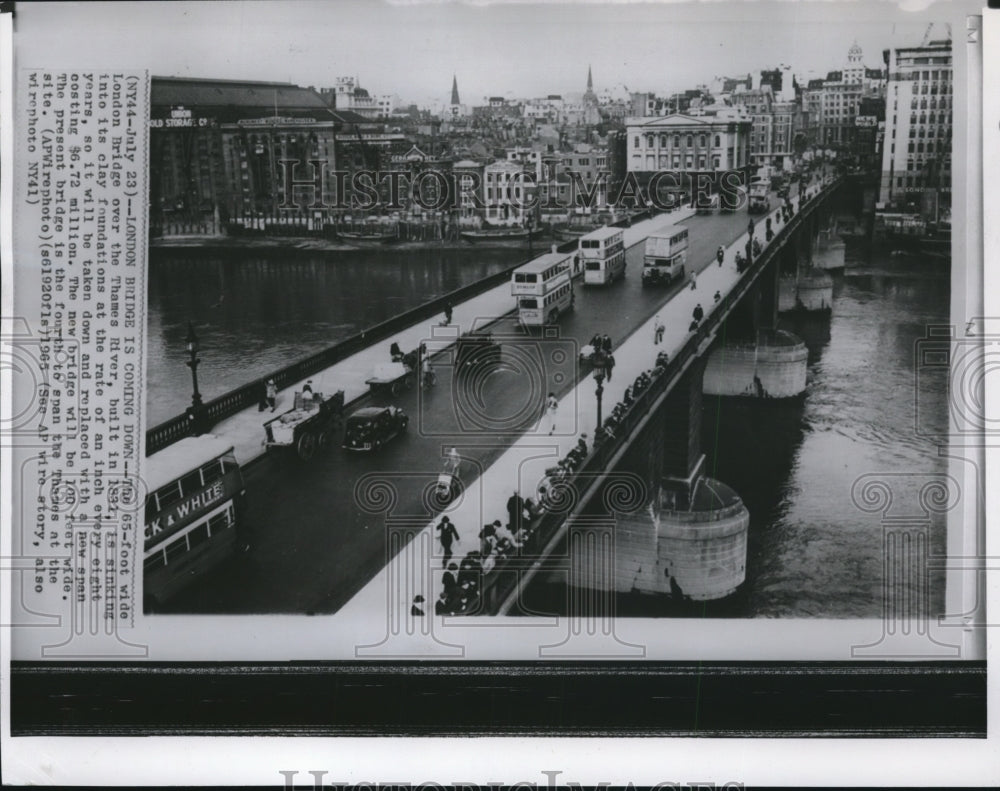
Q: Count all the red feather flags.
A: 0